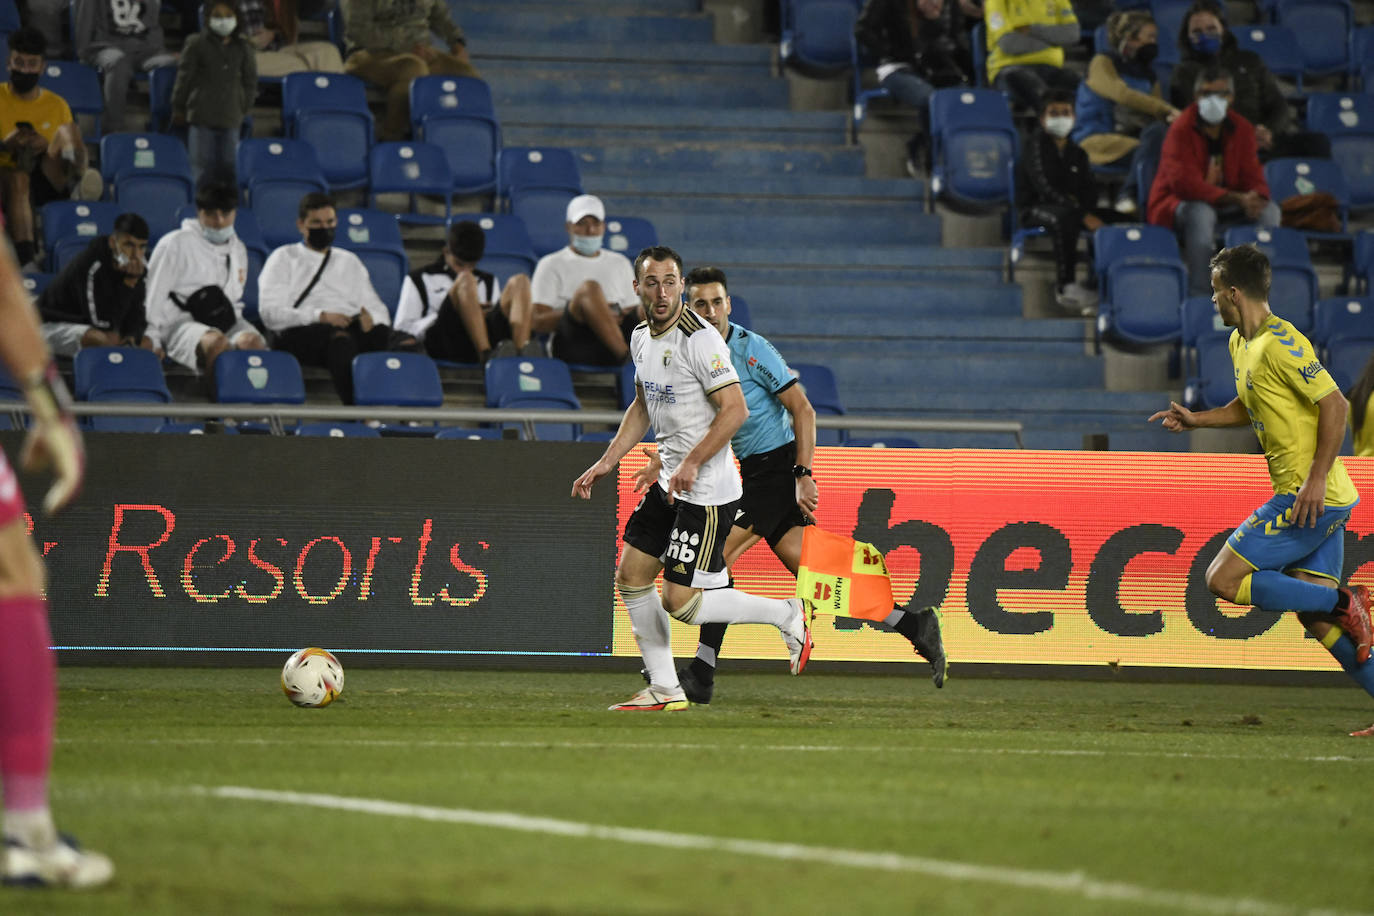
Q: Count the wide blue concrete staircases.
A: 1